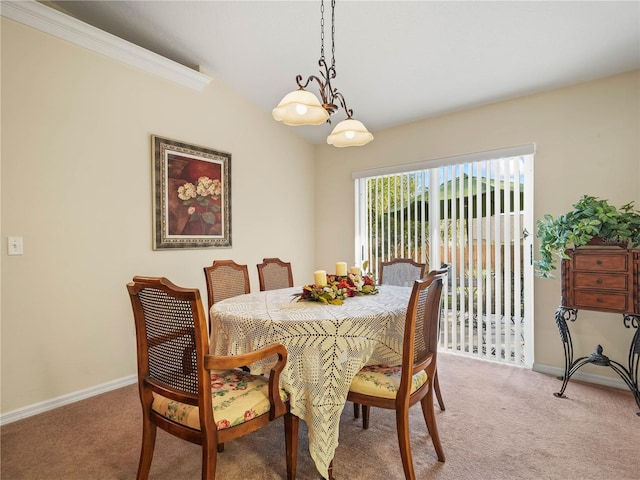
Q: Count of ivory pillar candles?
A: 3